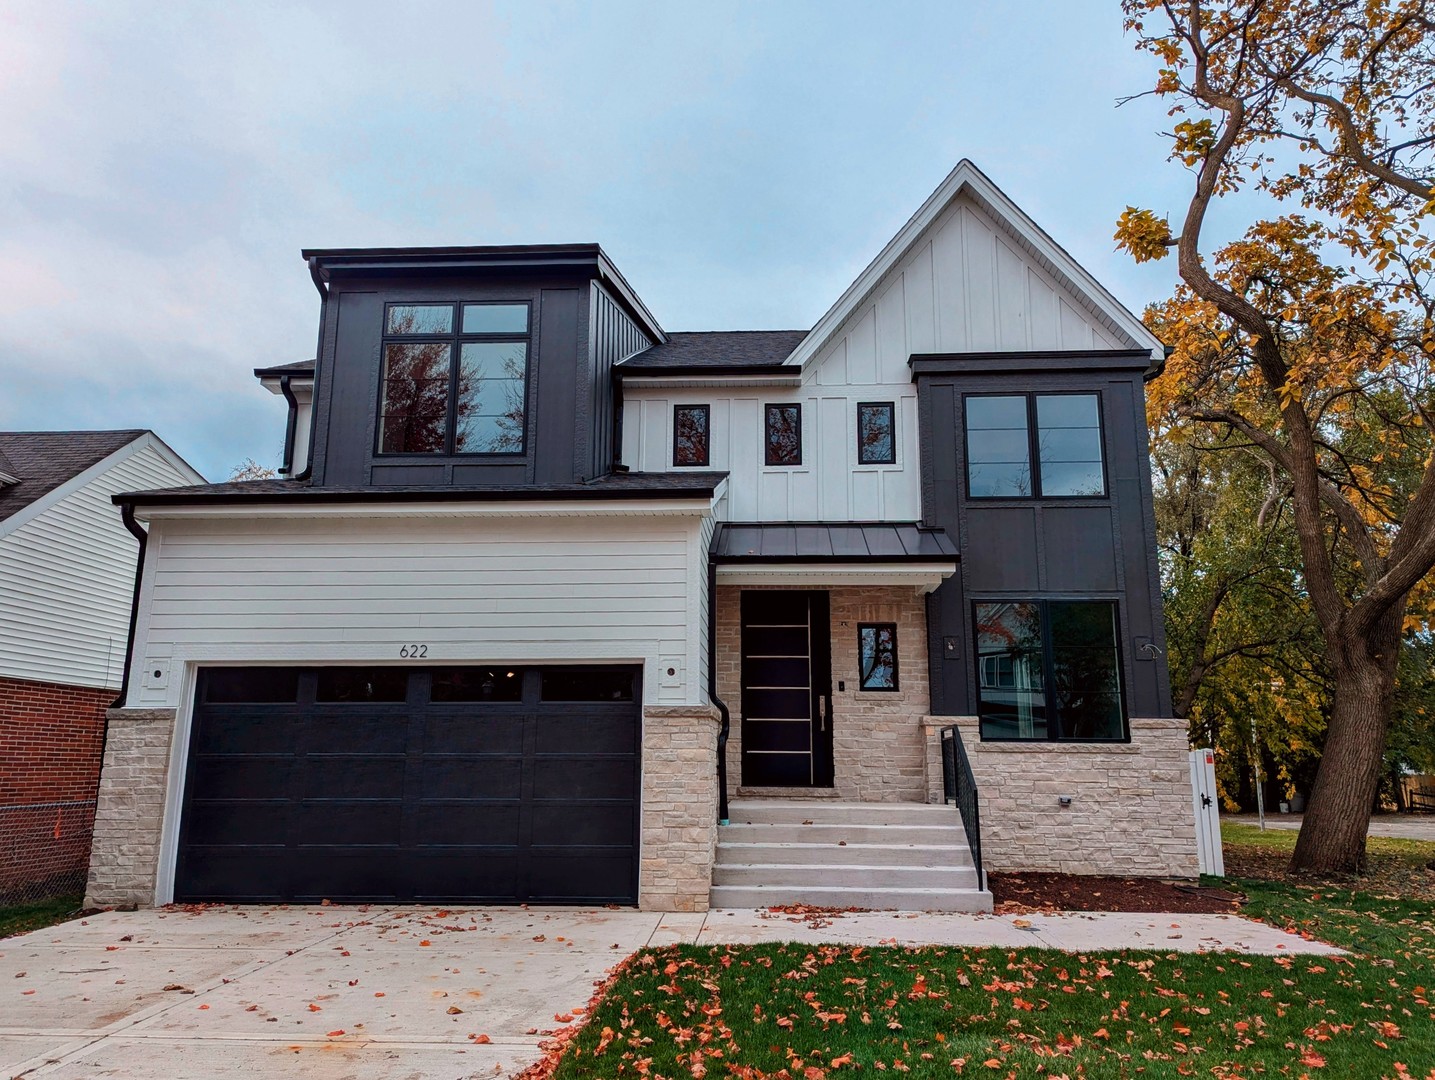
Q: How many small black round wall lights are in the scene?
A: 2